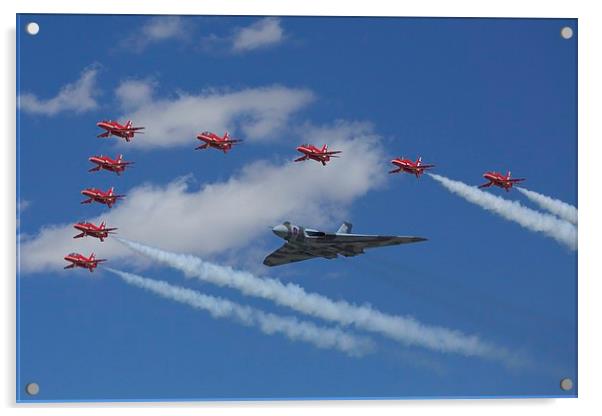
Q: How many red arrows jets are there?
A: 9